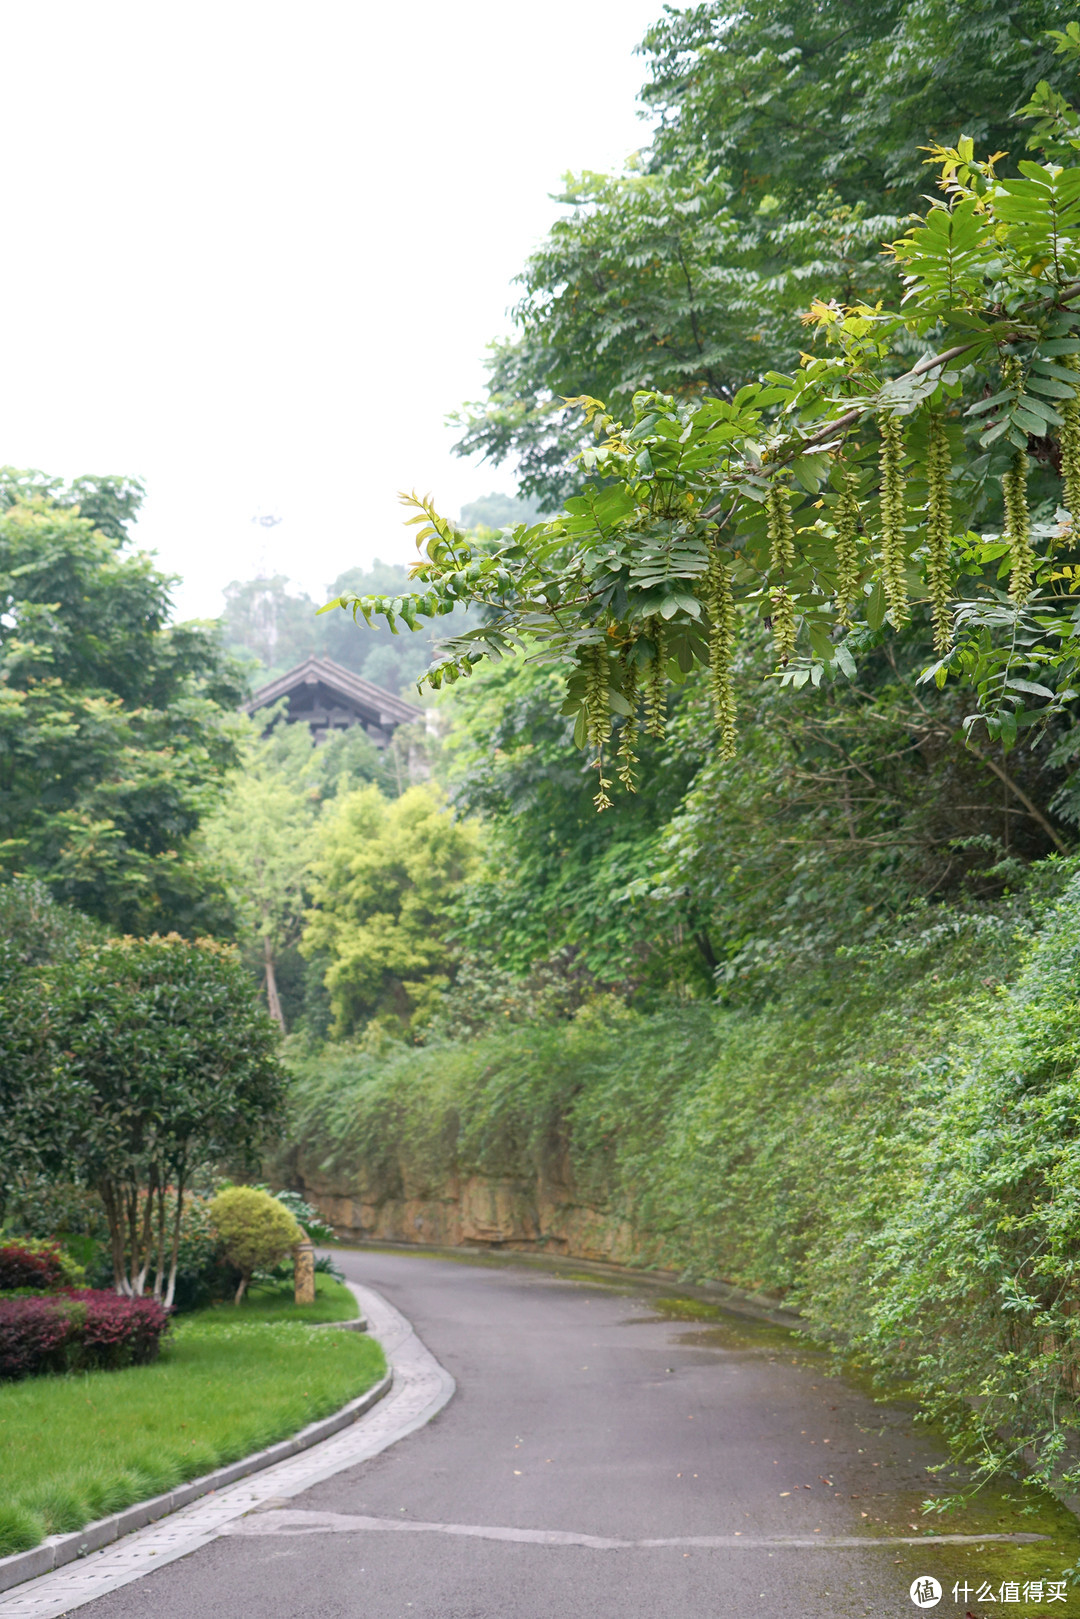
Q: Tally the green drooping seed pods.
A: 10